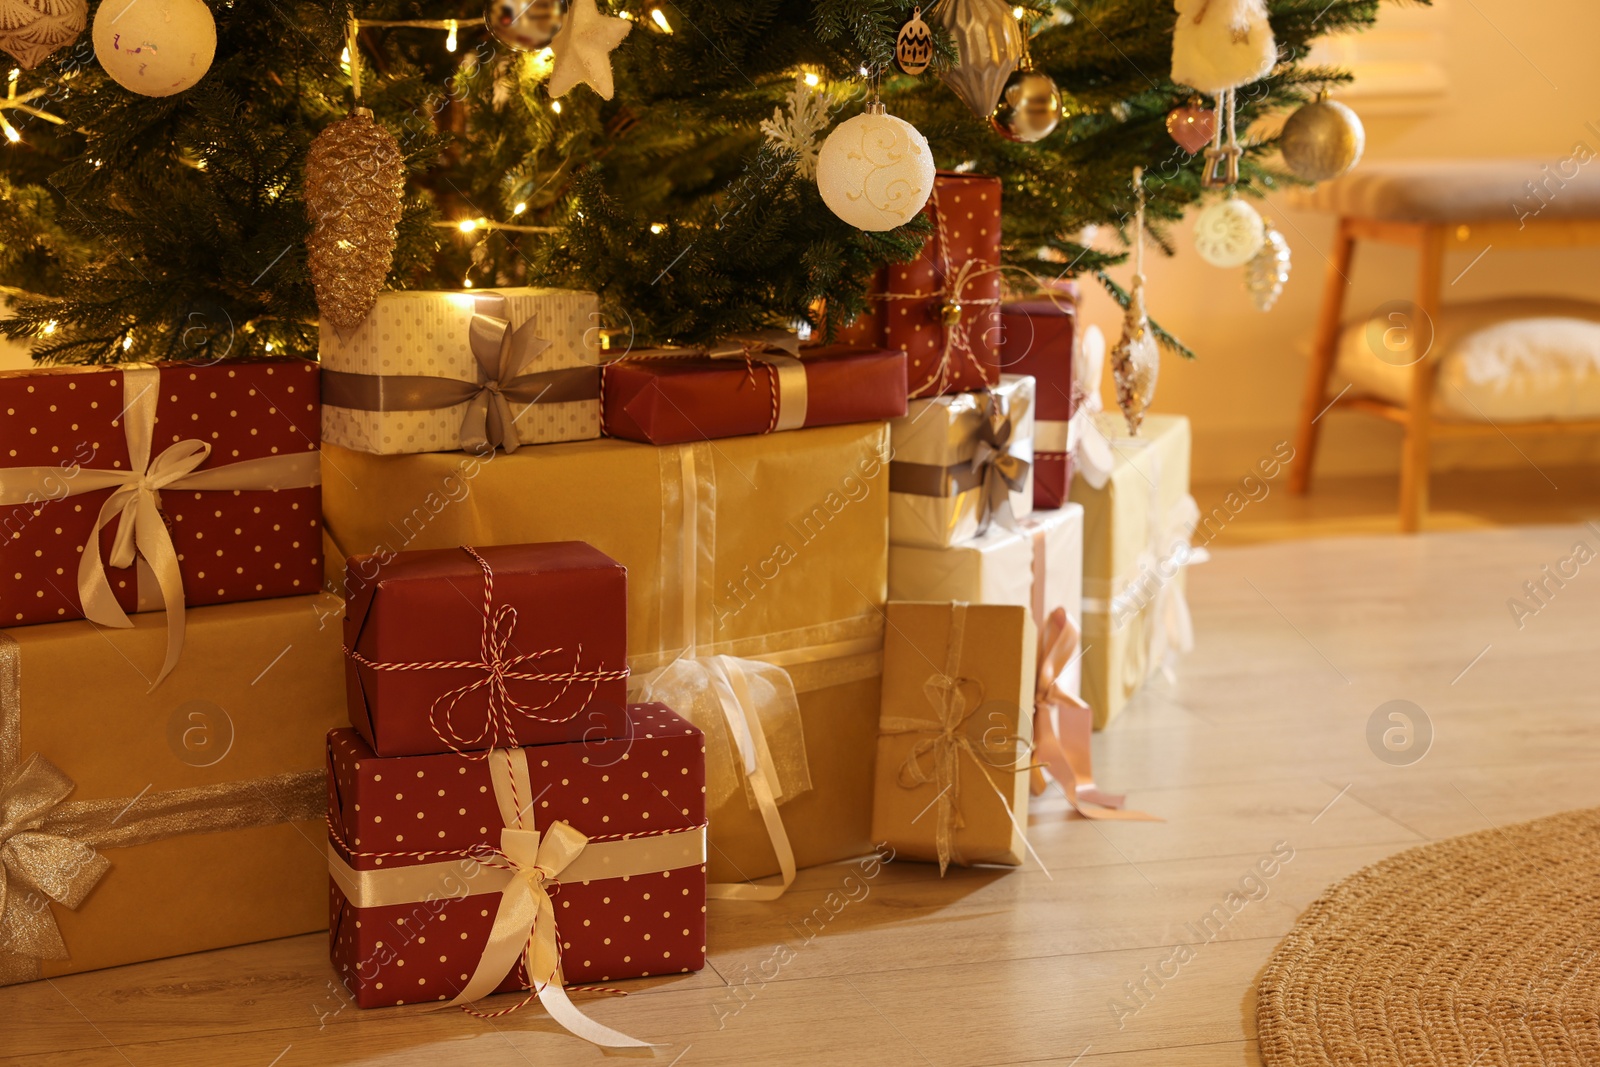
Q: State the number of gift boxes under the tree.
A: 13